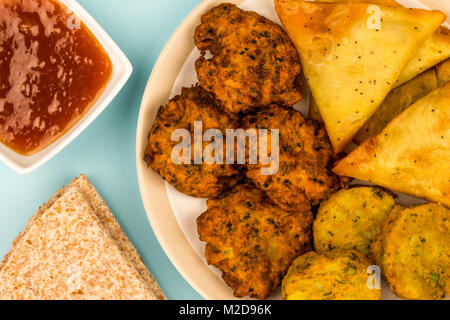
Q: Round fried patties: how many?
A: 7